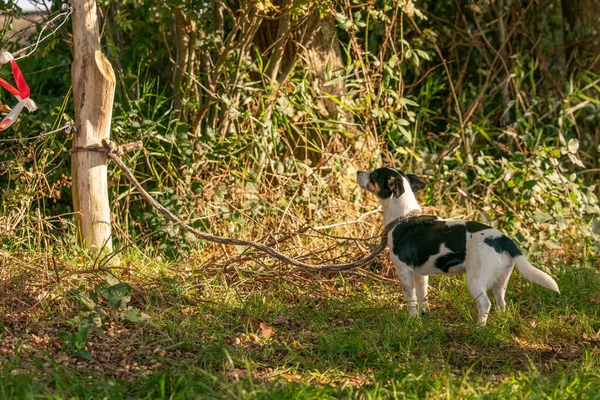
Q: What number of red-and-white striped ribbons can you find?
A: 1